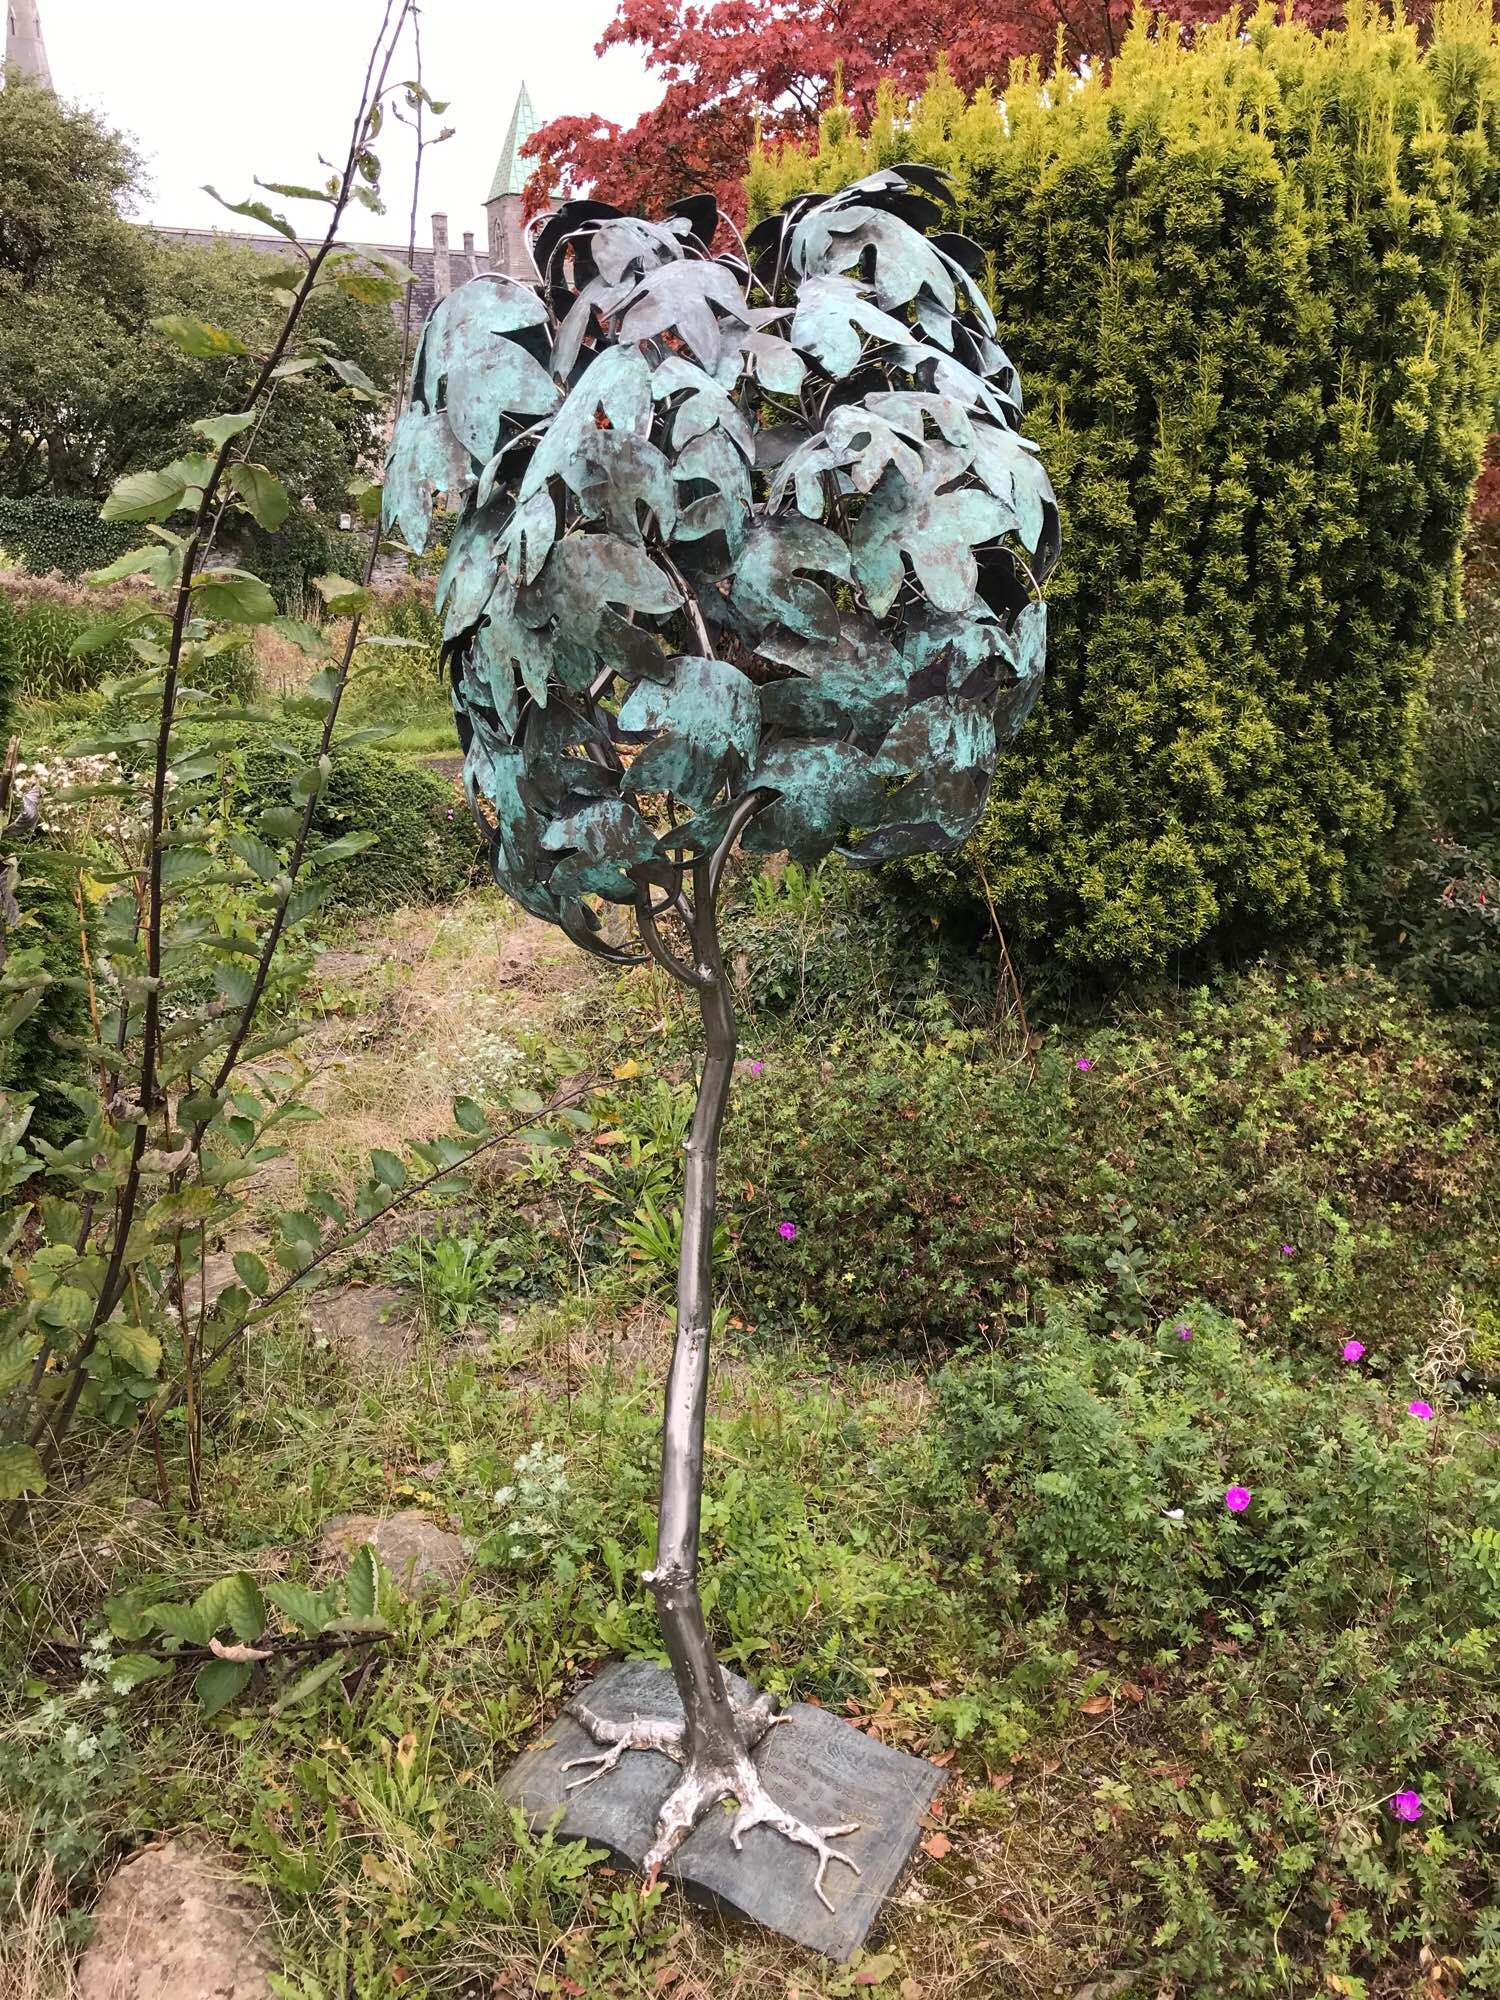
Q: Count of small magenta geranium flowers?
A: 9